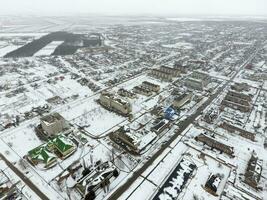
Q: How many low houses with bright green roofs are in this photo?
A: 2